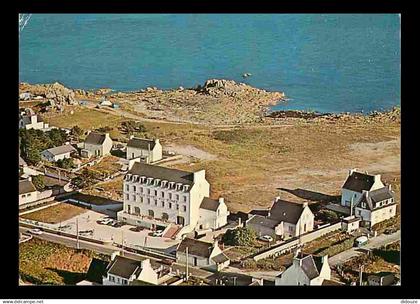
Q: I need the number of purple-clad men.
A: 0